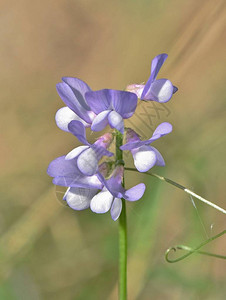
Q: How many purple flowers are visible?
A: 7